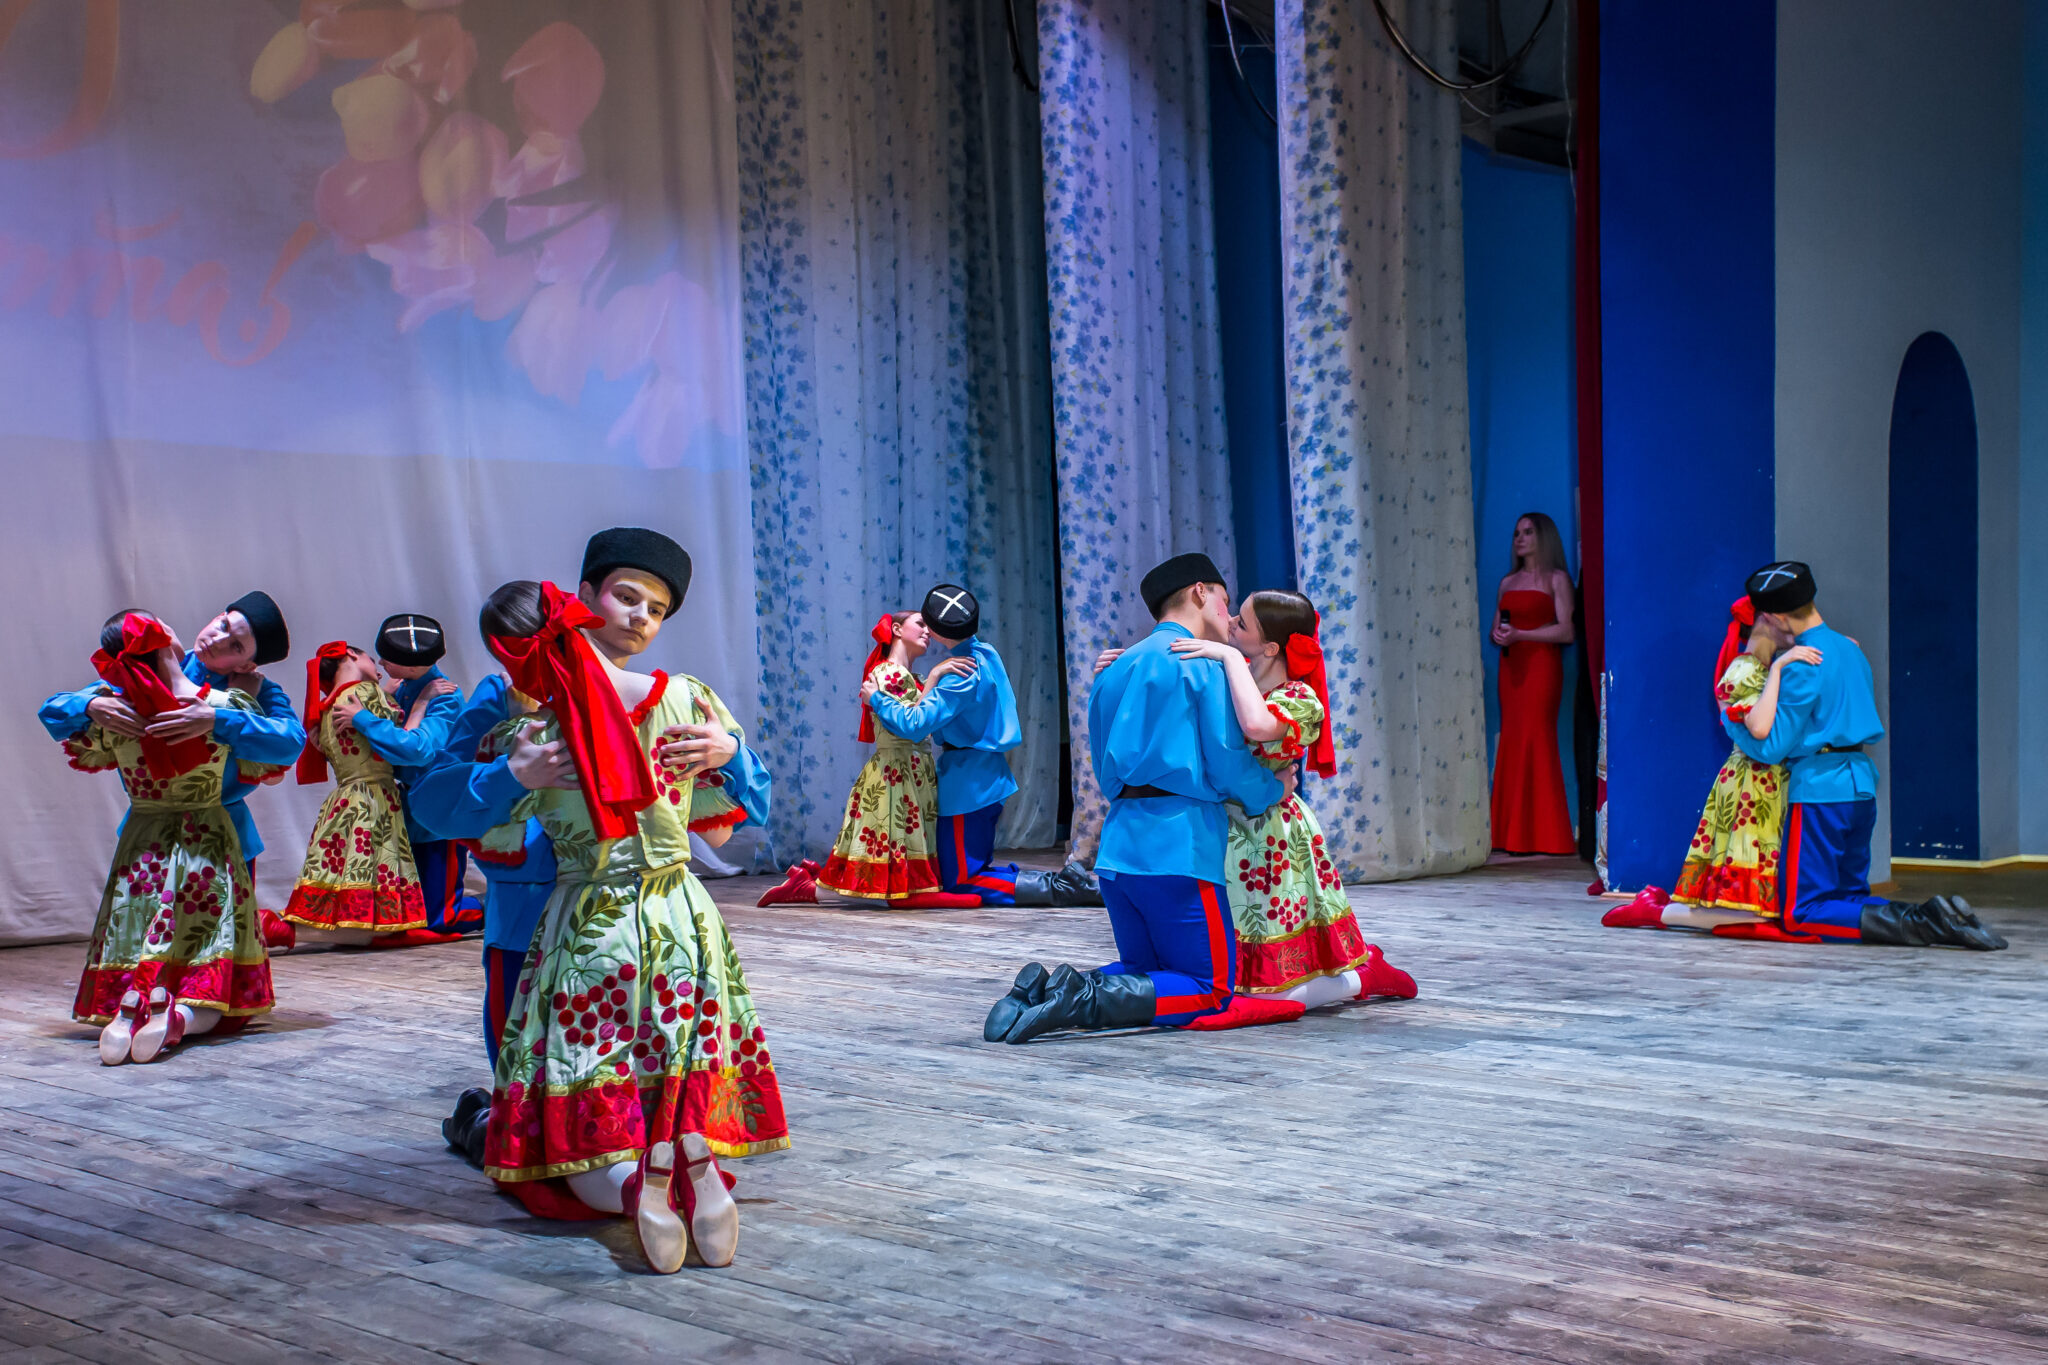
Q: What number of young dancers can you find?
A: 12